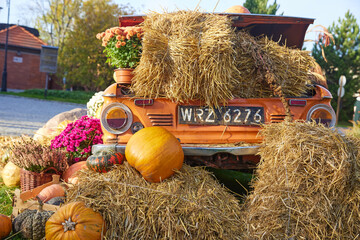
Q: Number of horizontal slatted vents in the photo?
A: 2